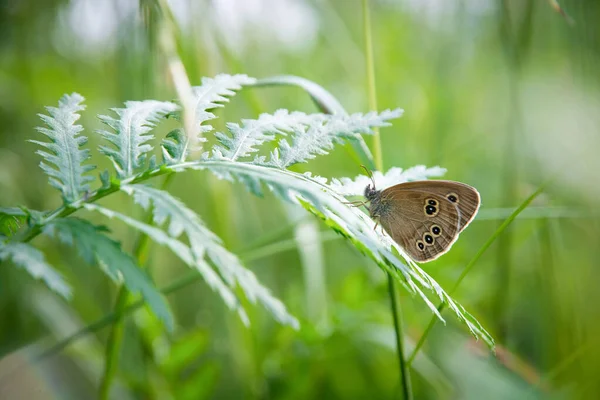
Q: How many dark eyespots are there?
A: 6